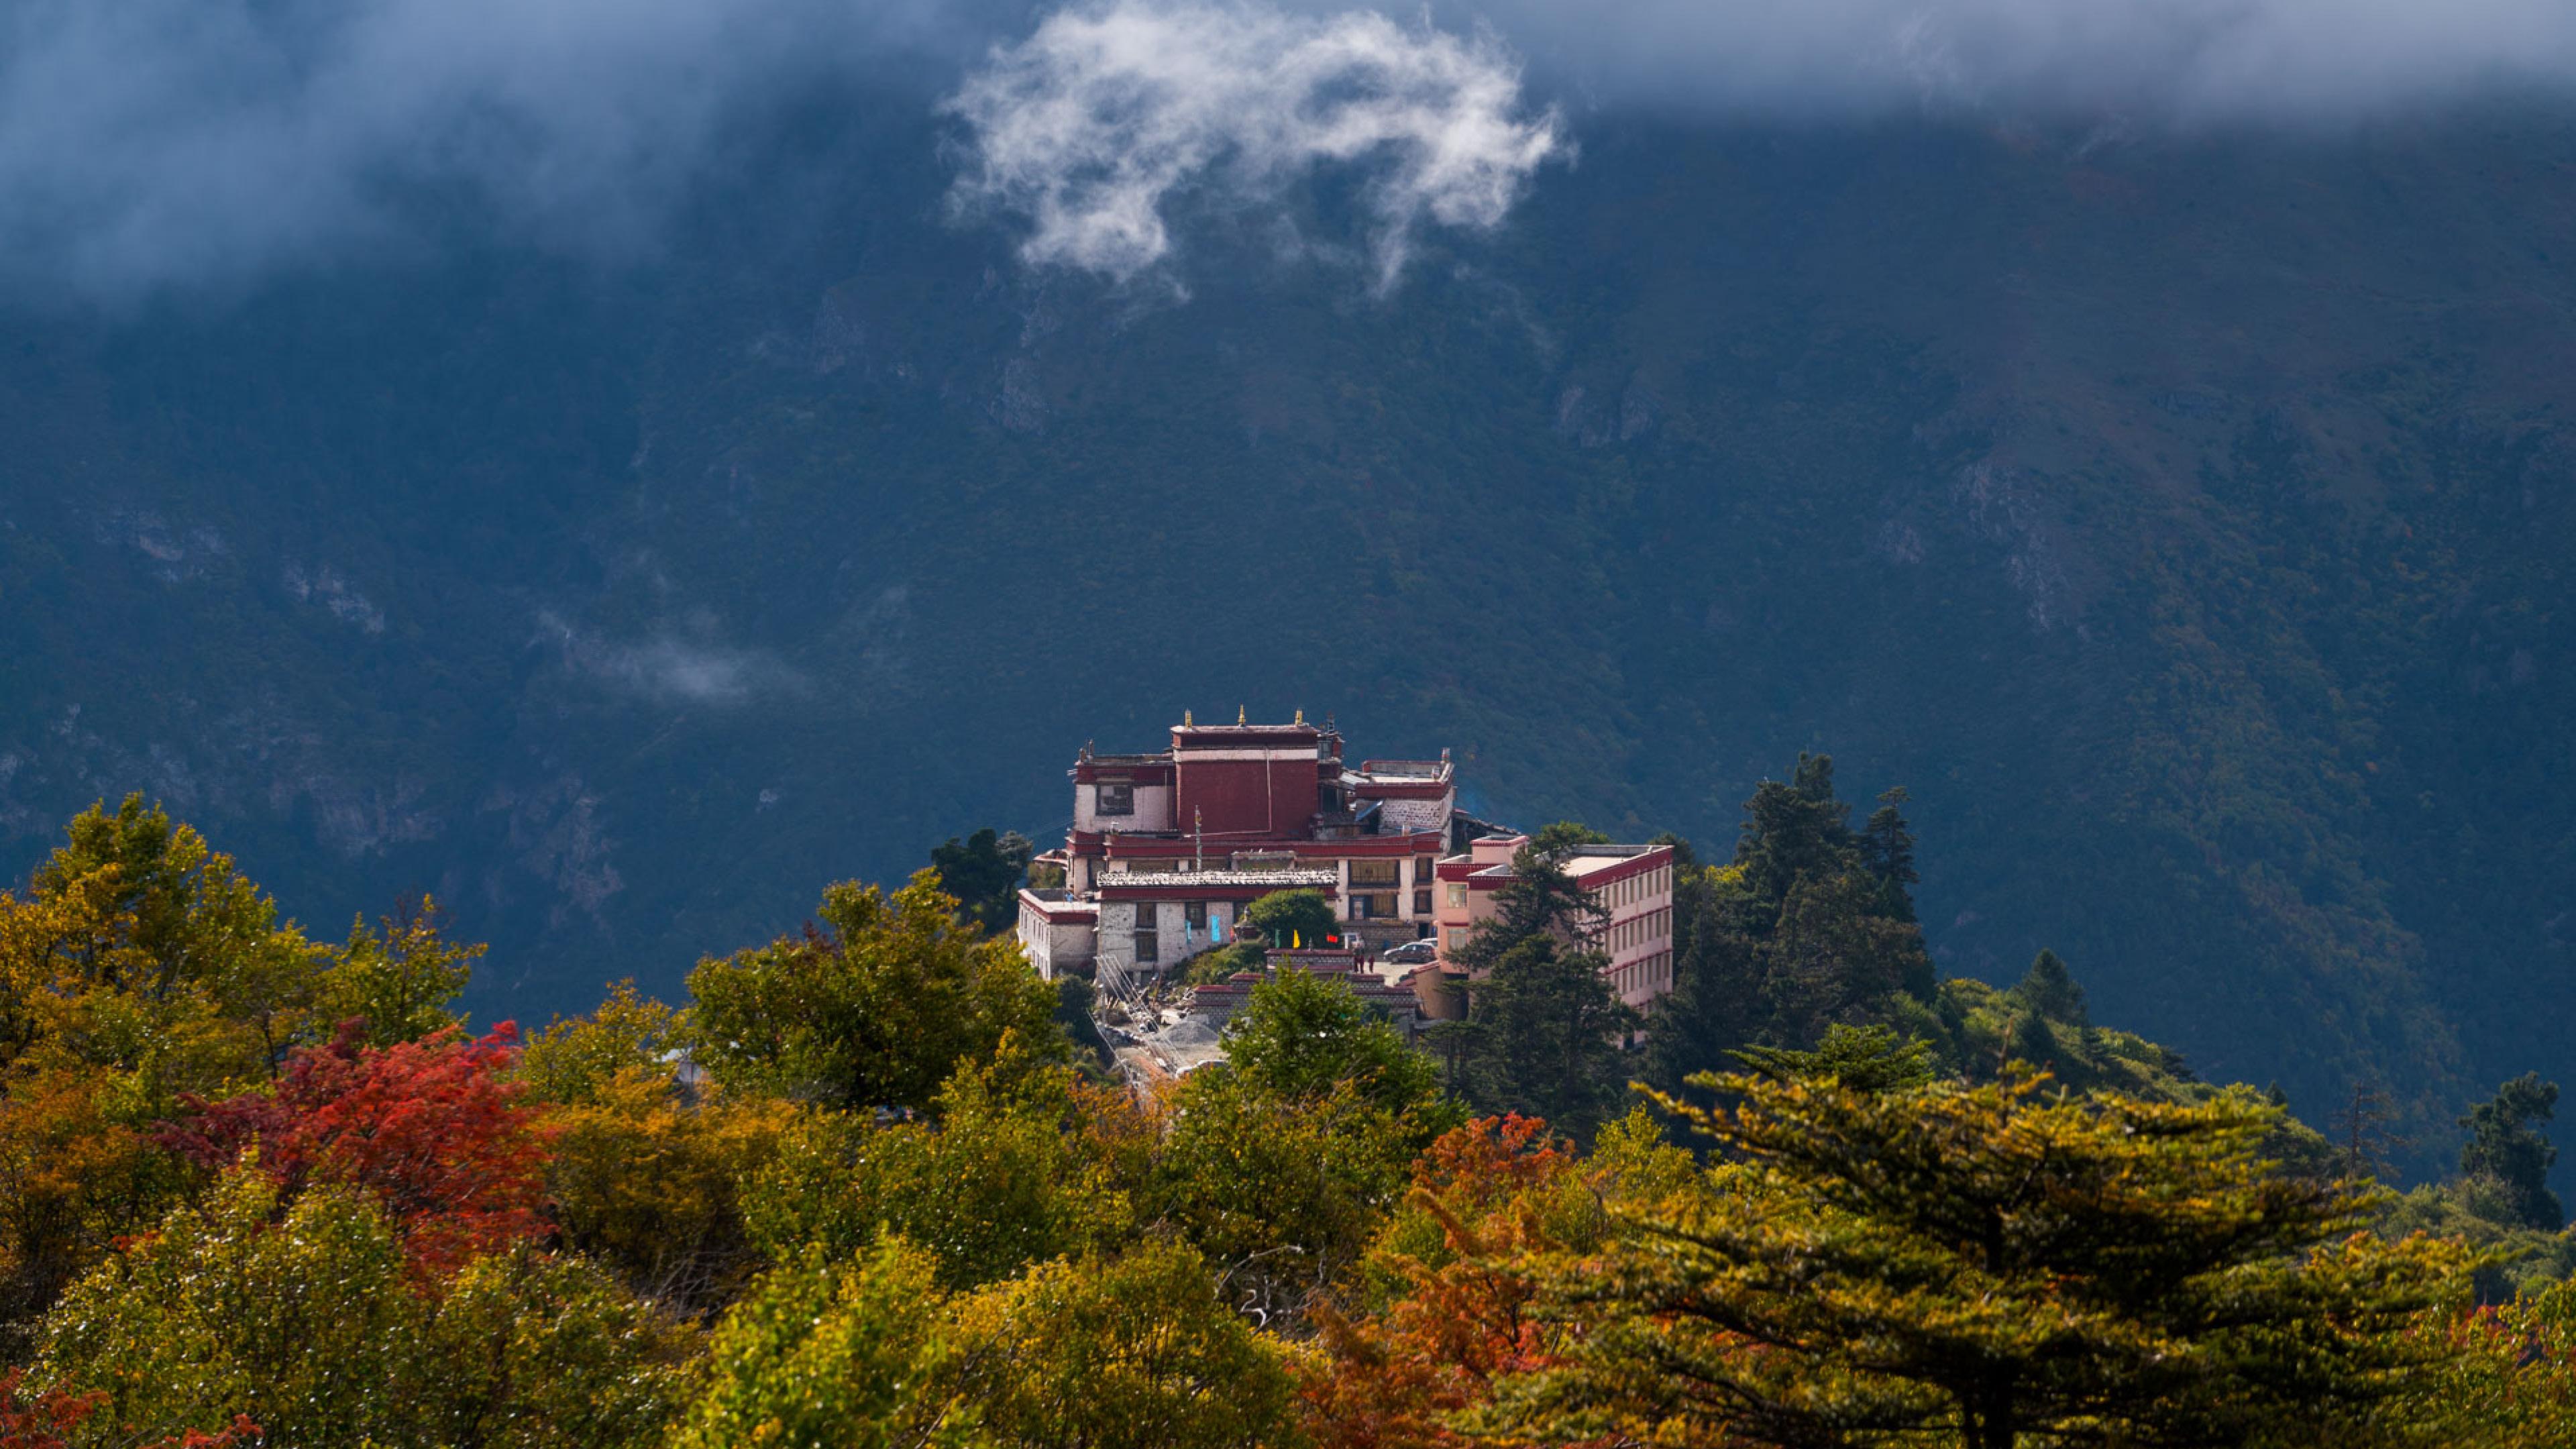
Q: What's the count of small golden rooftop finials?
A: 3